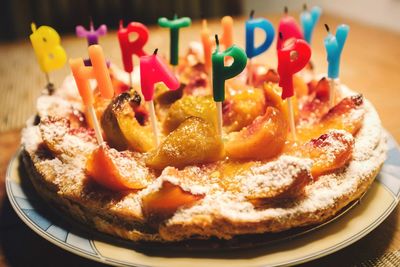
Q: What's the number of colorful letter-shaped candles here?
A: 13